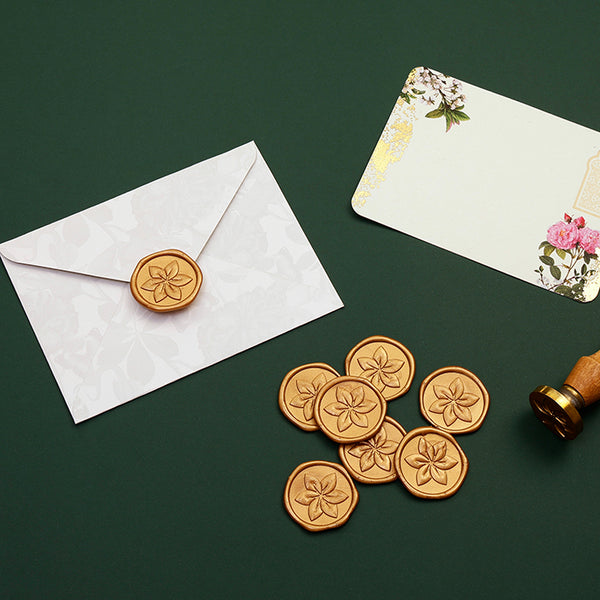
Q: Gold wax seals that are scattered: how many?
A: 7